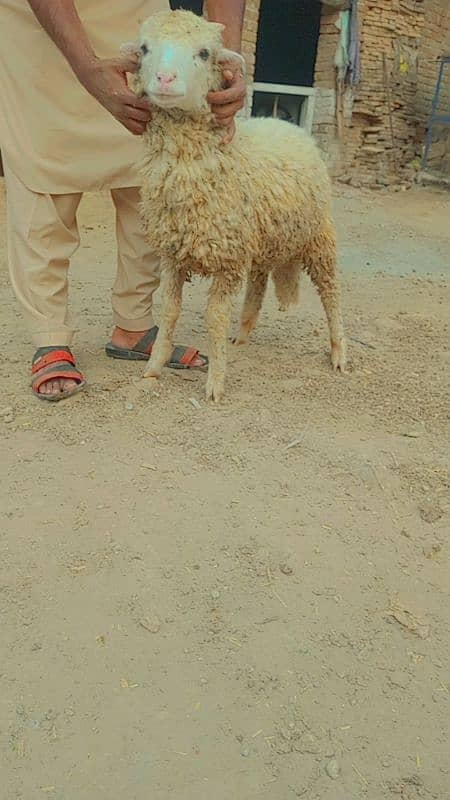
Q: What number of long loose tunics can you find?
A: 1